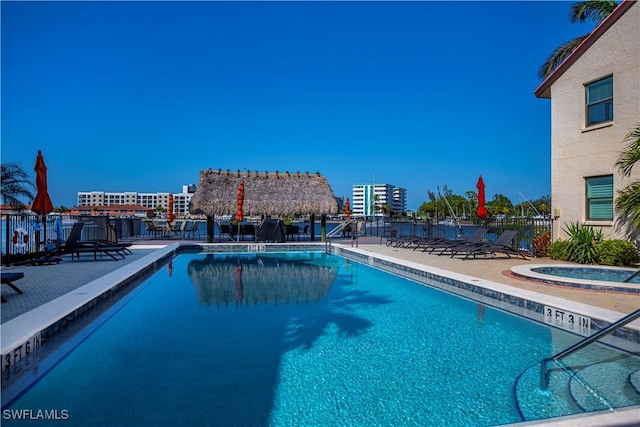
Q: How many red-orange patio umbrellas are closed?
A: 5